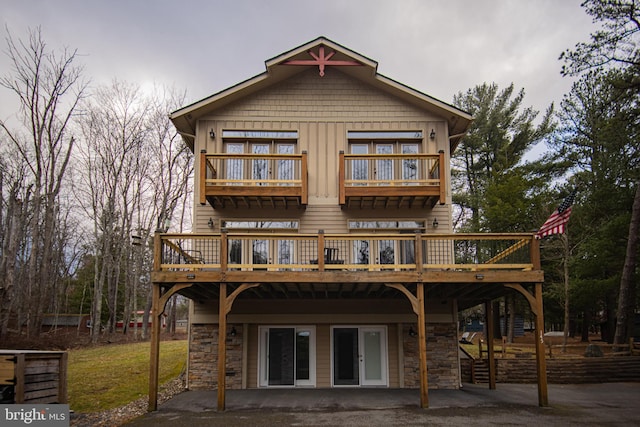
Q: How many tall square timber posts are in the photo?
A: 5